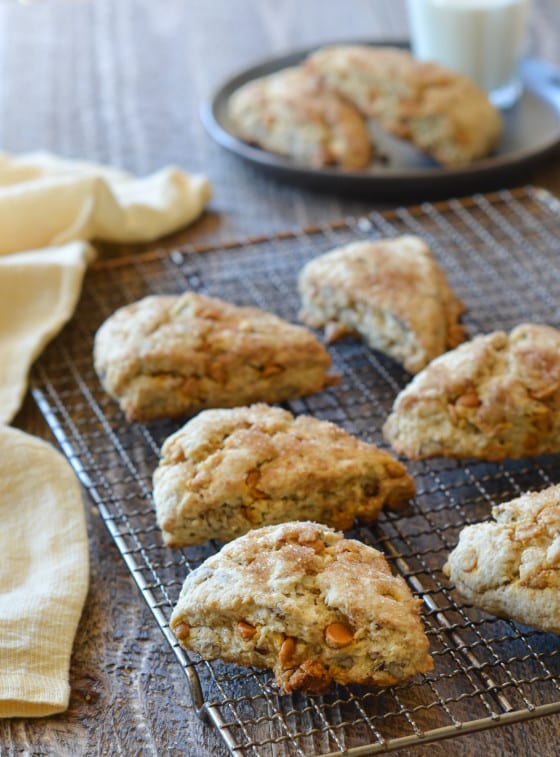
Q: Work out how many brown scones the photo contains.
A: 8